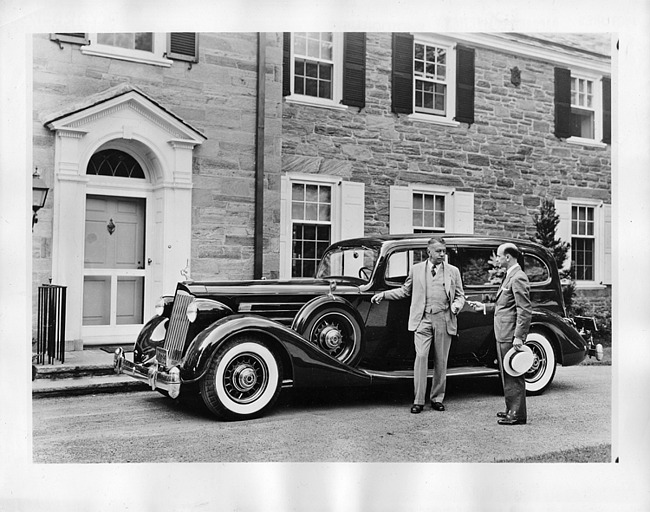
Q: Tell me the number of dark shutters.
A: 8